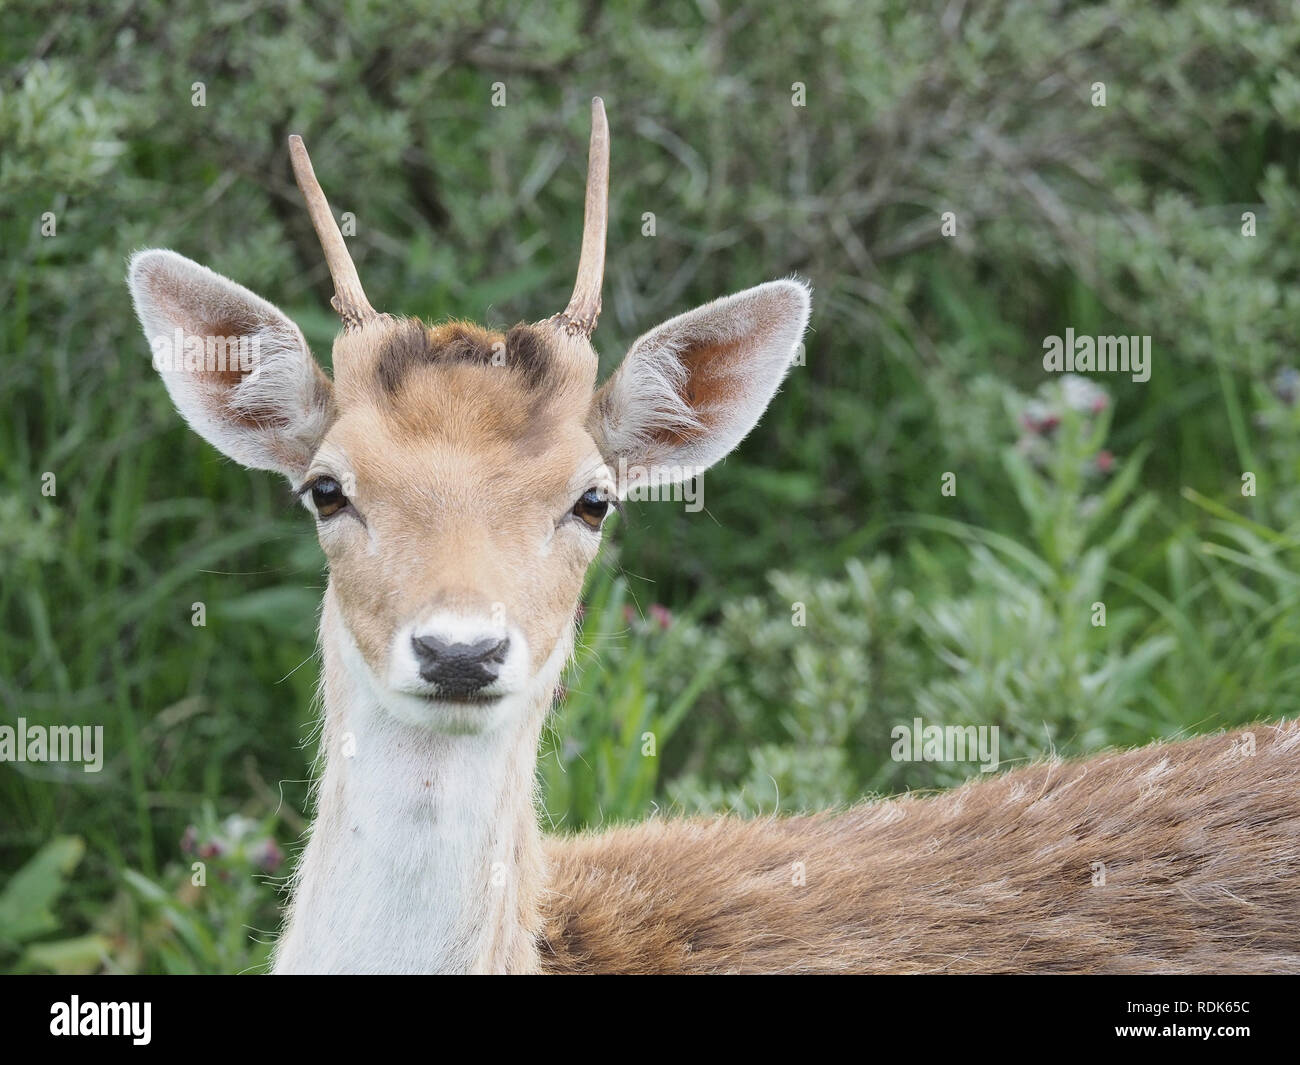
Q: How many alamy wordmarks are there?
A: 6